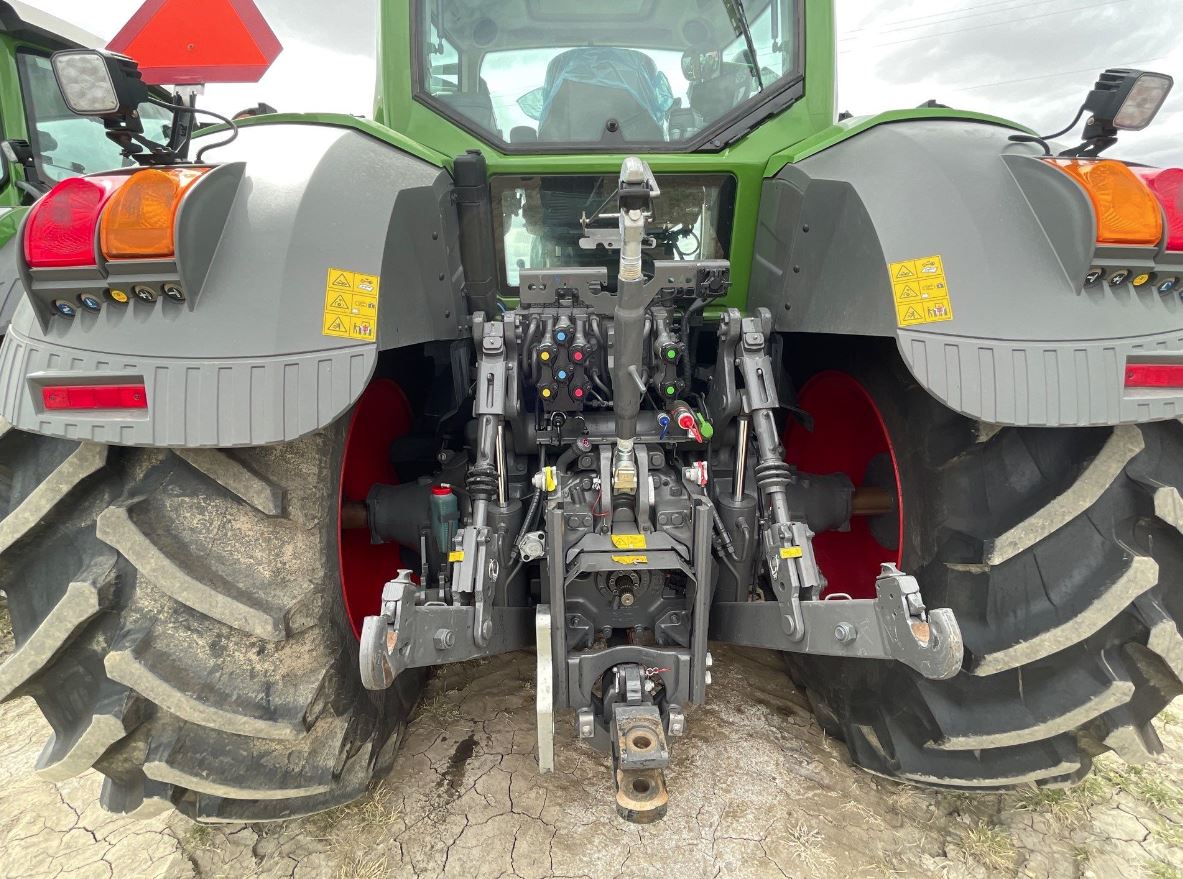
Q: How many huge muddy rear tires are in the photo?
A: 2